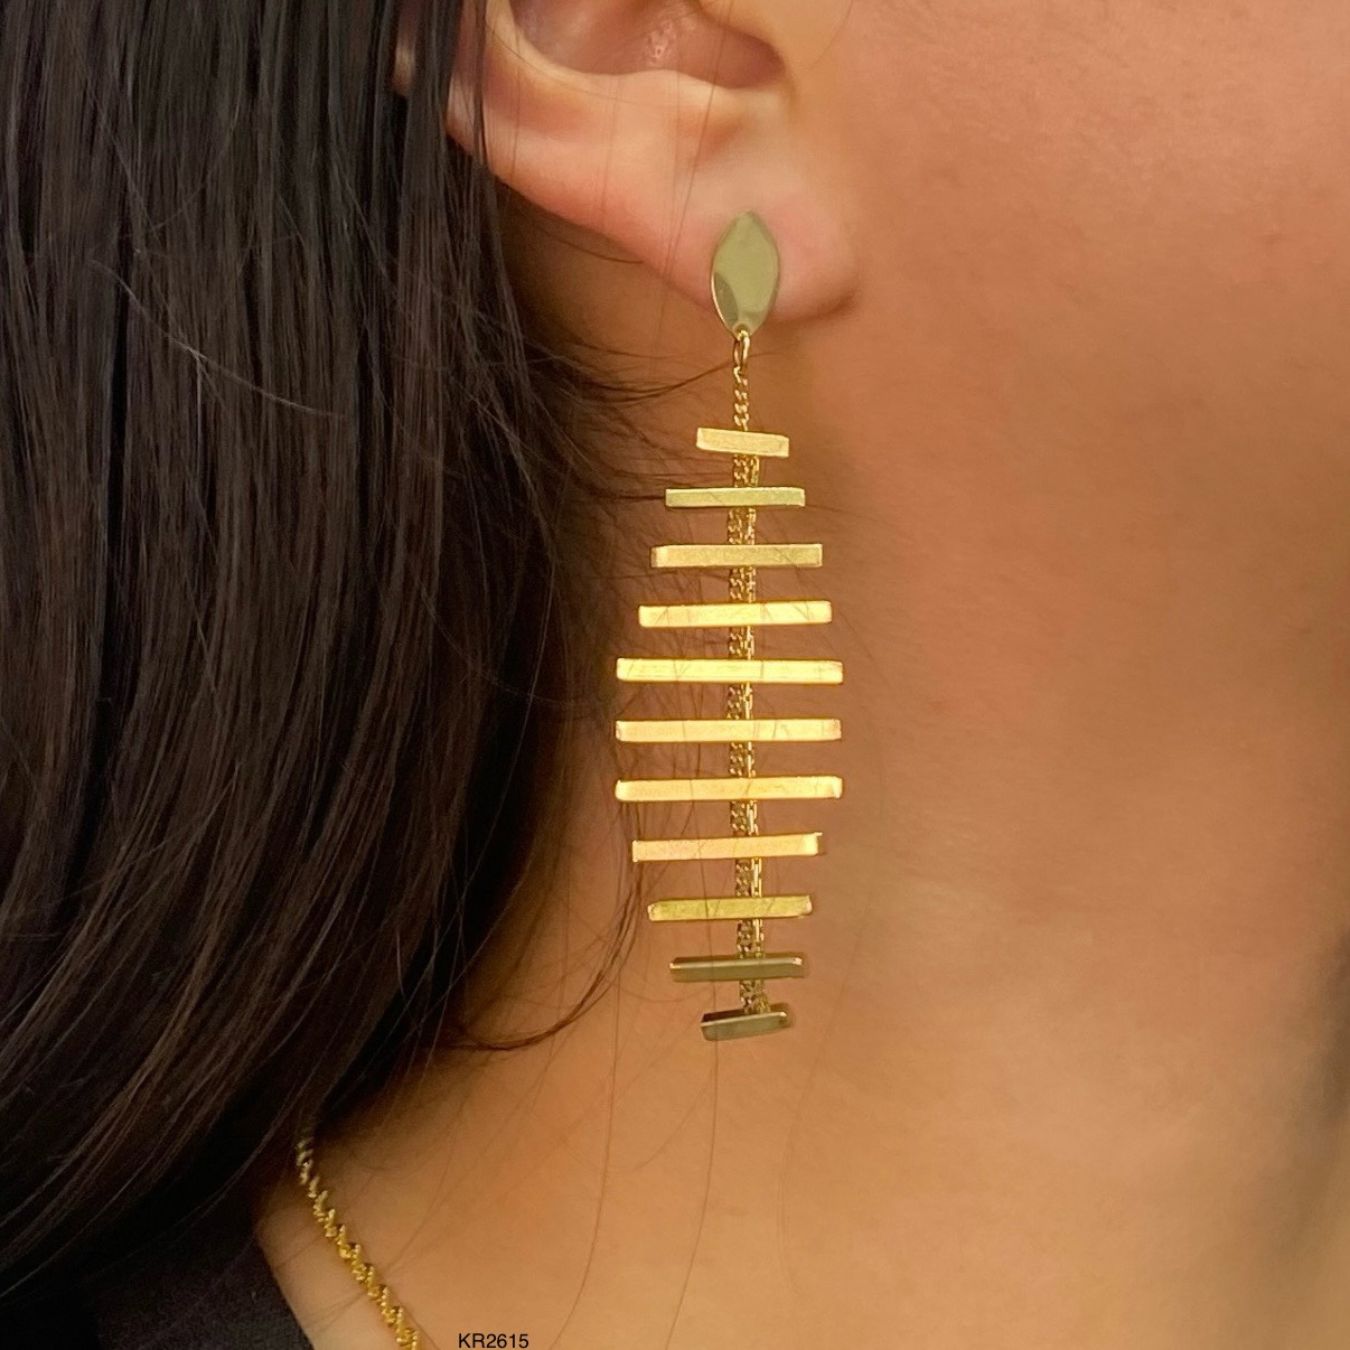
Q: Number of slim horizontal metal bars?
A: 11